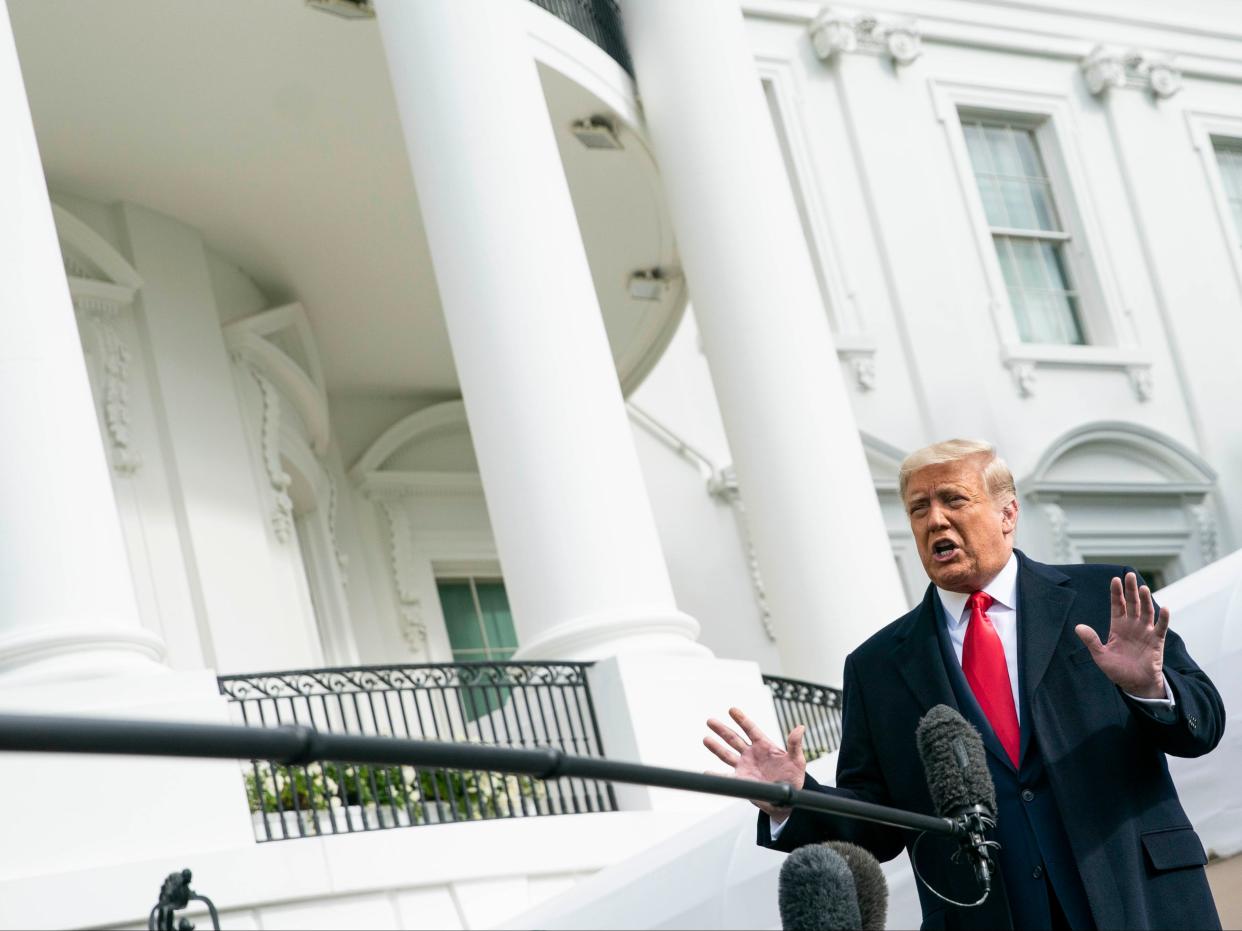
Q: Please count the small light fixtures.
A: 3